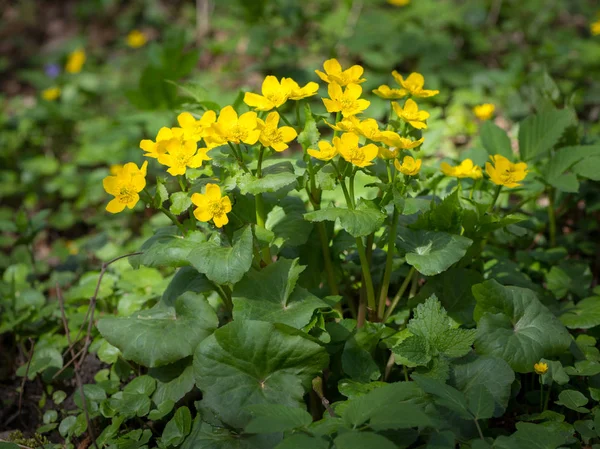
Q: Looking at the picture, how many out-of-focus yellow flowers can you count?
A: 6